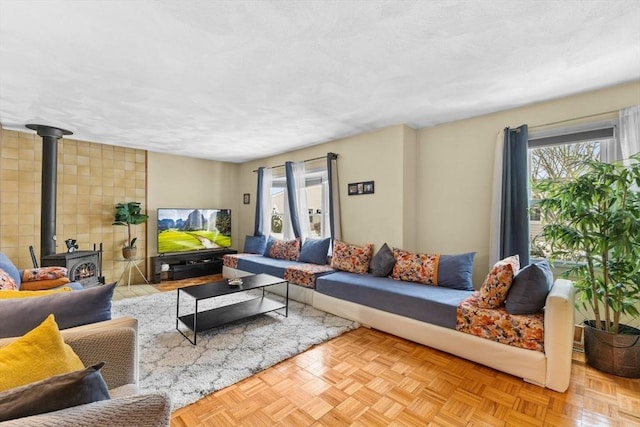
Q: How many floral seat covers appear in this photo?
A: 3